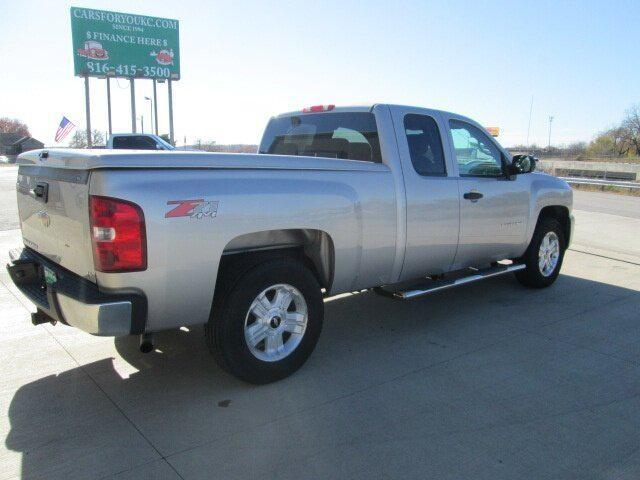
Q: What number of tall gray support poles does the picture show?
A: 5